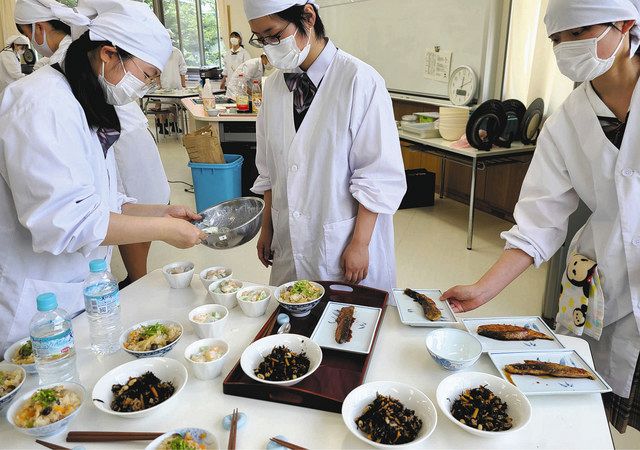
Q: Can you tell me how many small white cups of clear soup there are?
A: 6